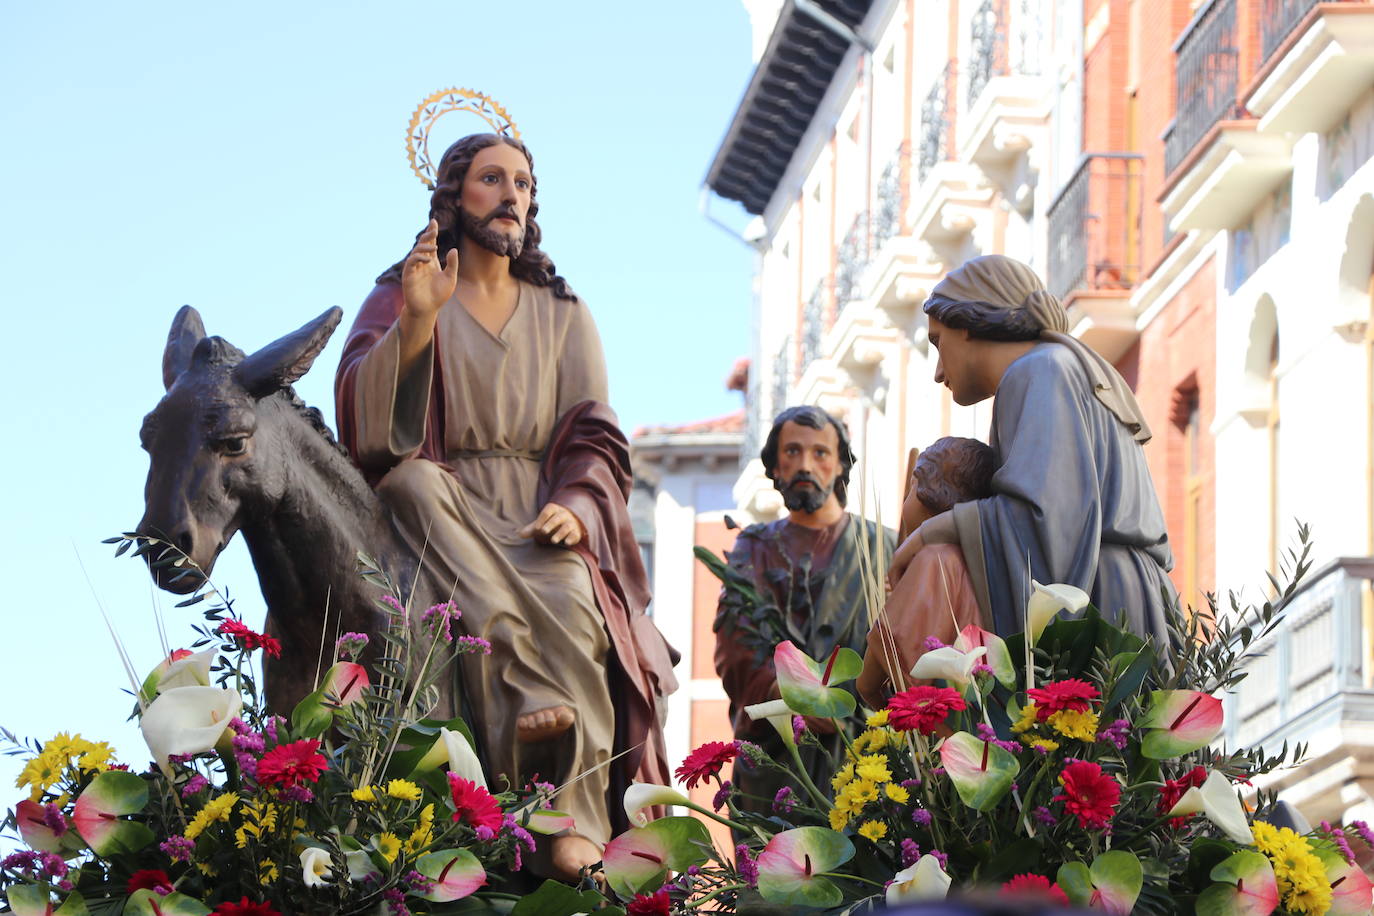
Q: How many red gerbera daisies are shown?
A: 12